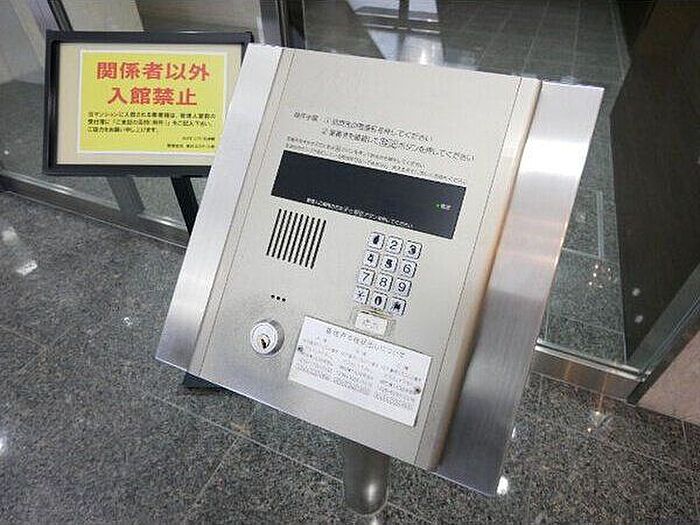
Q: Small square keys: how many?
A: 12